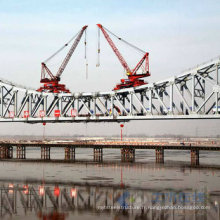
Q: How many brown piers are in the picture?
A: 8